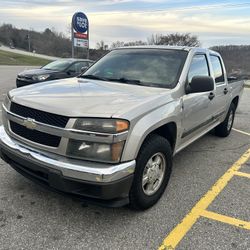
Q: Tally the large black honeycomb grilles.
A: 2